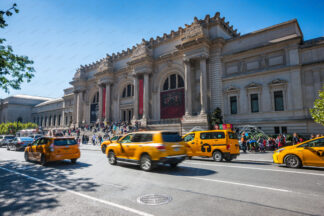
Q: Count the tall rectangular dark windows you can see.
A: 3